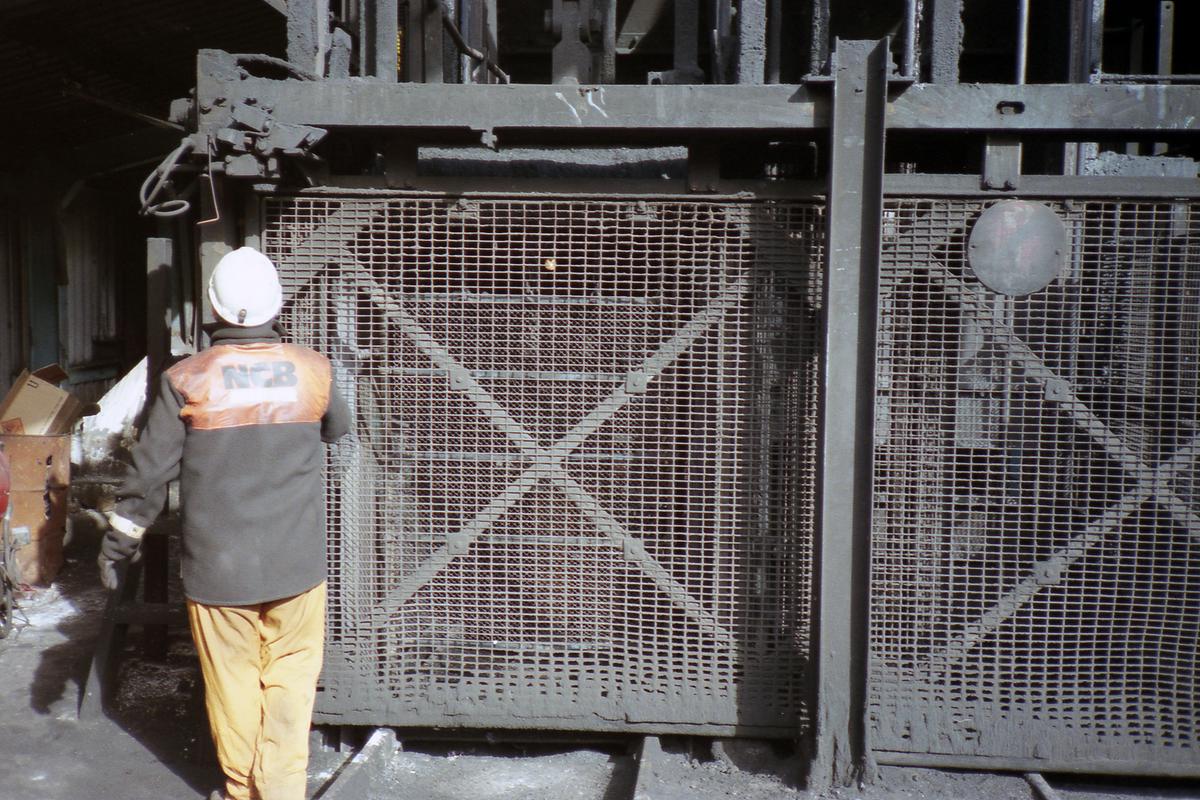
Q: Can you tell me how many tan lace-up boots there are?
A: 0